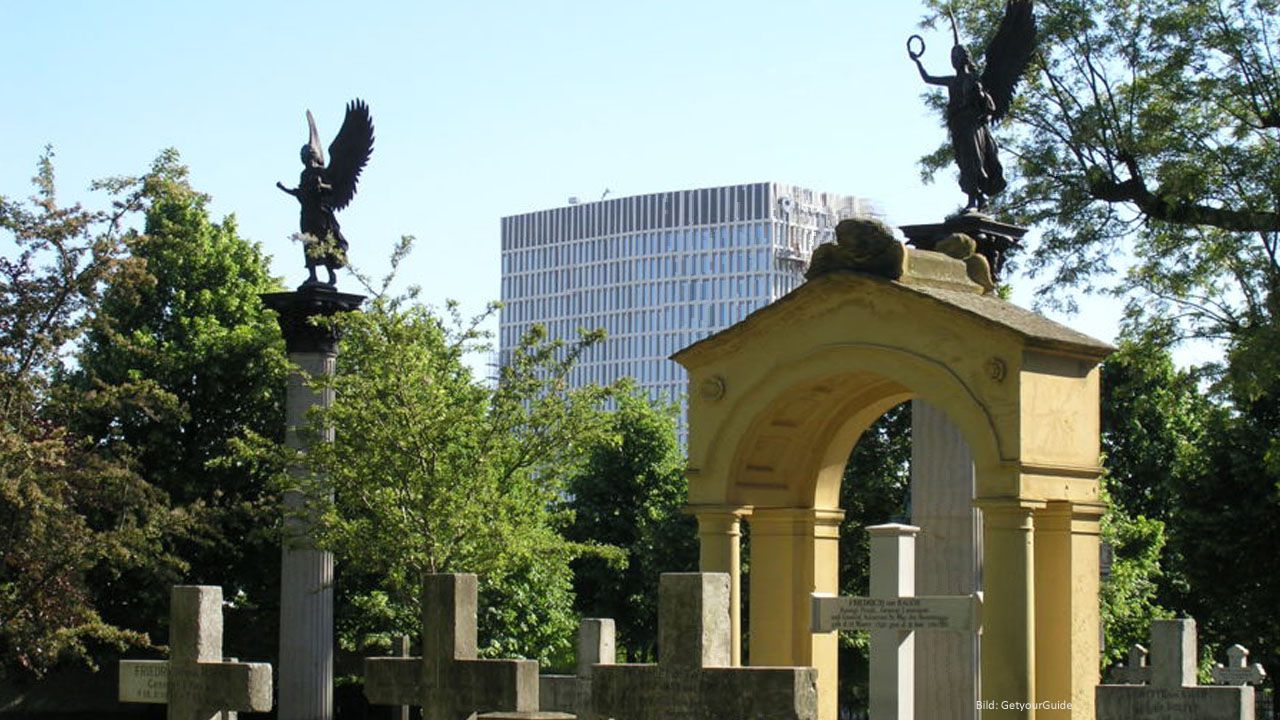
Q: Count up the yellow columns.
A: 4